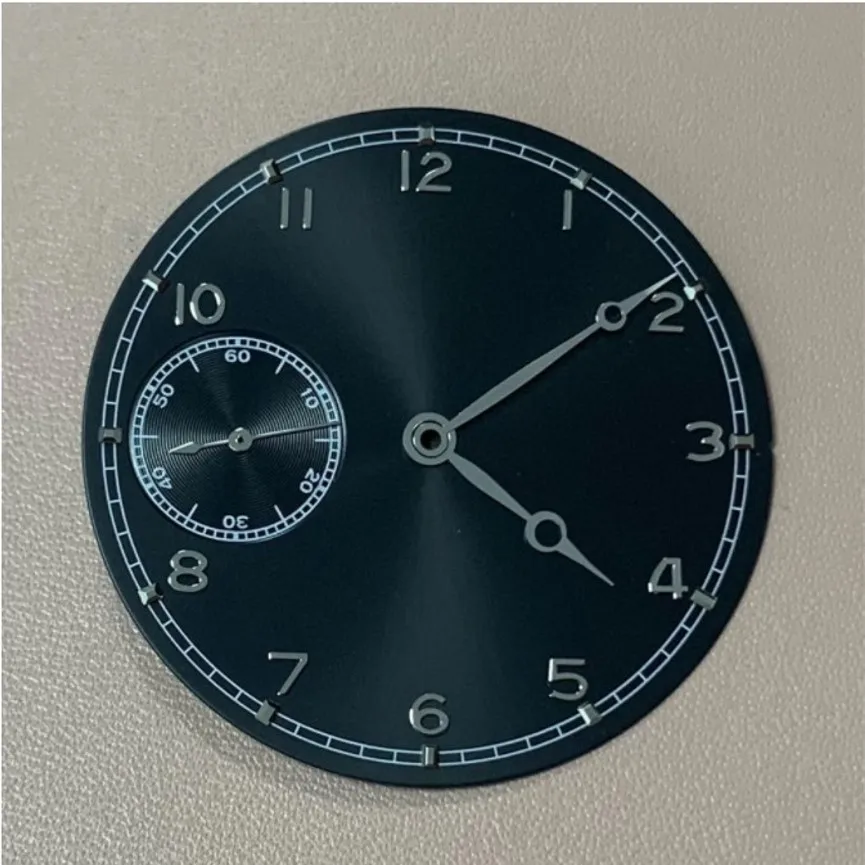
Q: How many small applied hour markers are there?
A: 12